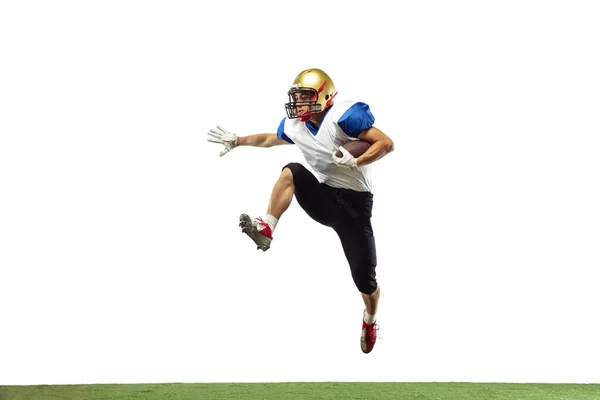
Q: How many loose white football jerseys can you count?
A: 1